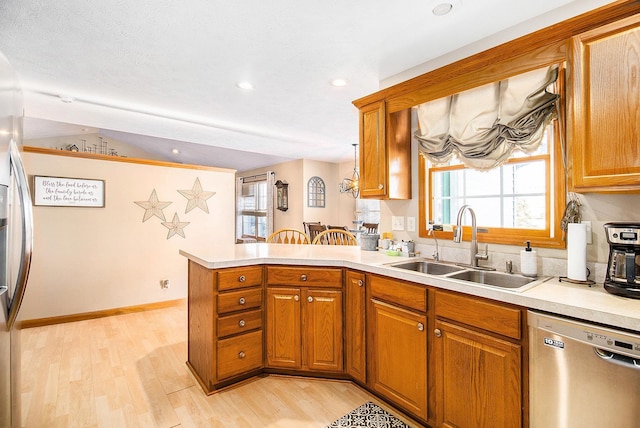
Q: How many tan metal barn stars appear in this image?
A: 3